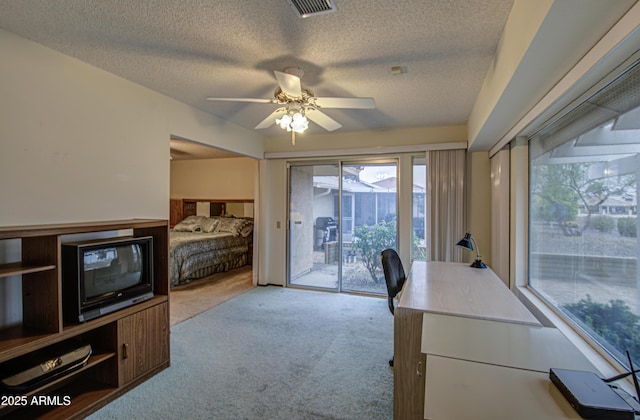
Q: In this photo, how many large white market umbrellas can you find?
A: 0